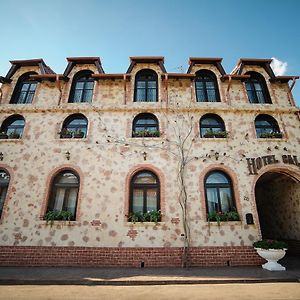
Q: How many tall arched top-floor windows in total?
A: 5